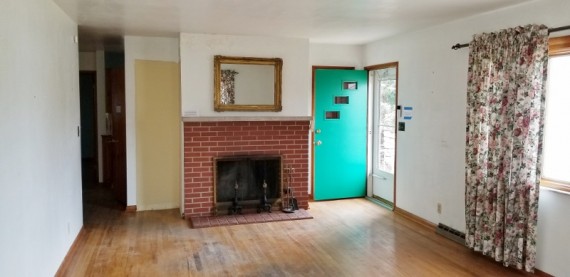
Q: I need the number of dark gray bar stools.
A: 0